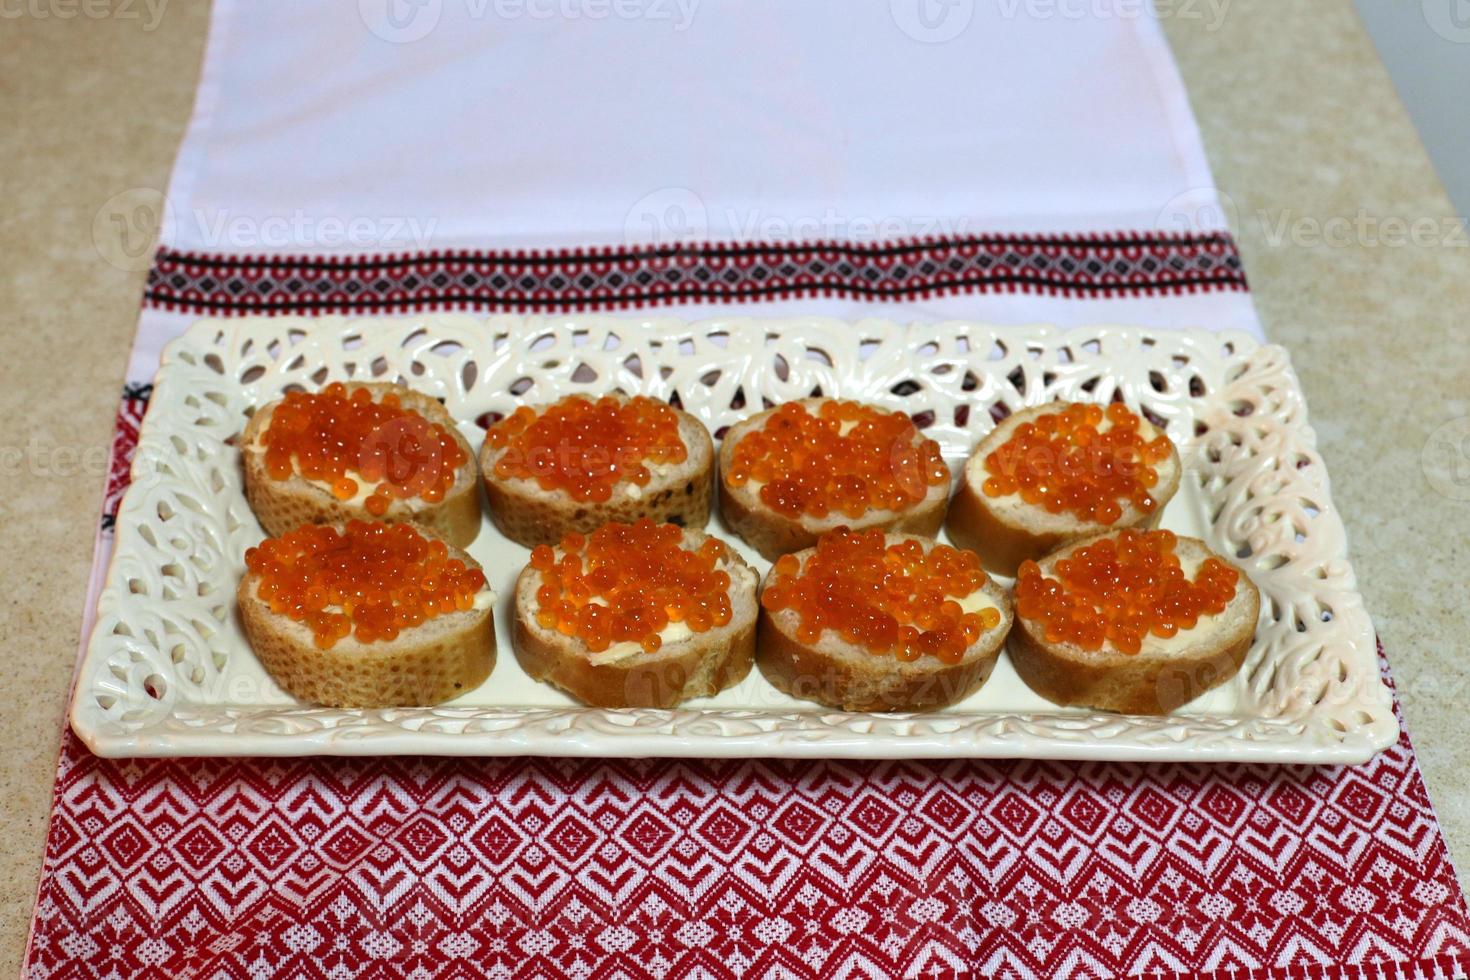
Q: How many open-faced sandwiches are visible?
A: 8